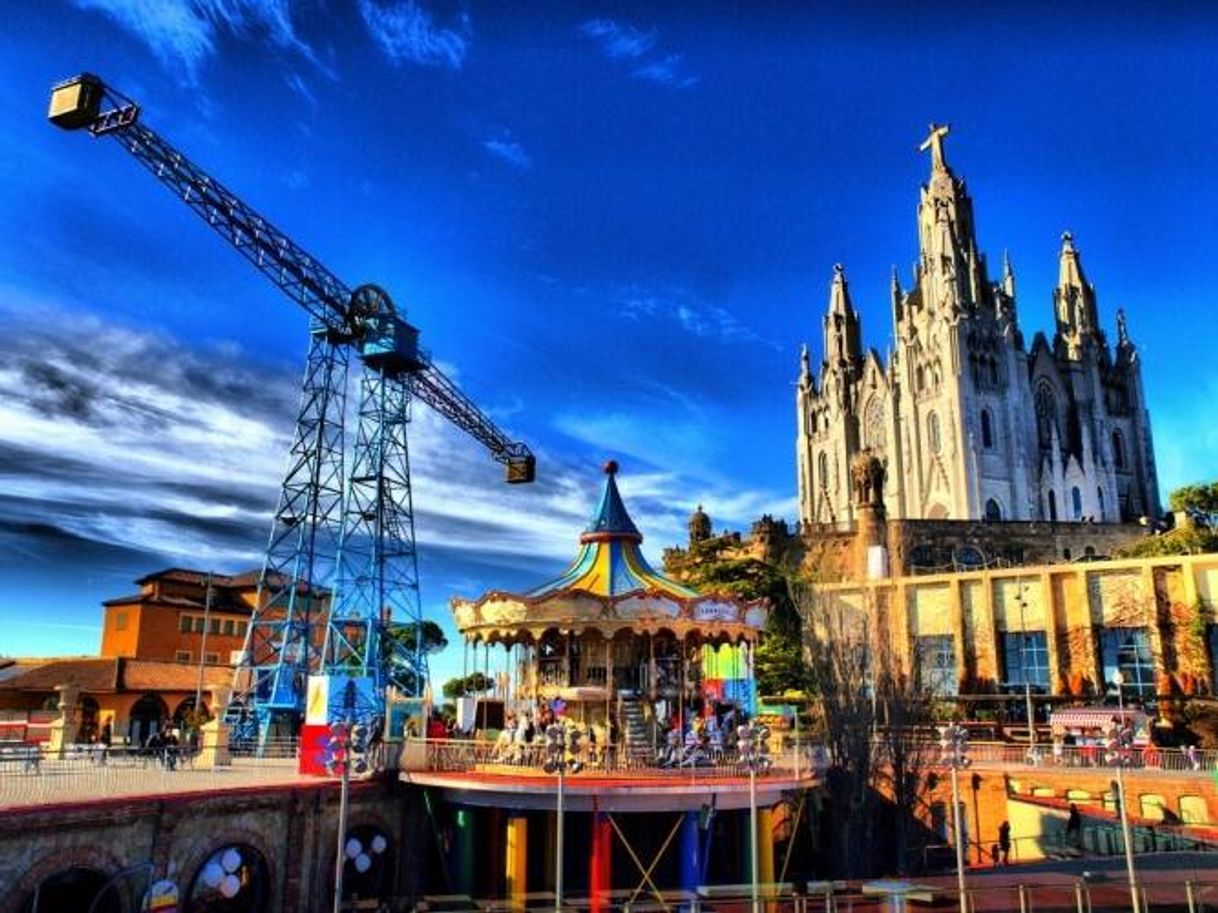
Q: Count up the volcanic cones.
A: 0